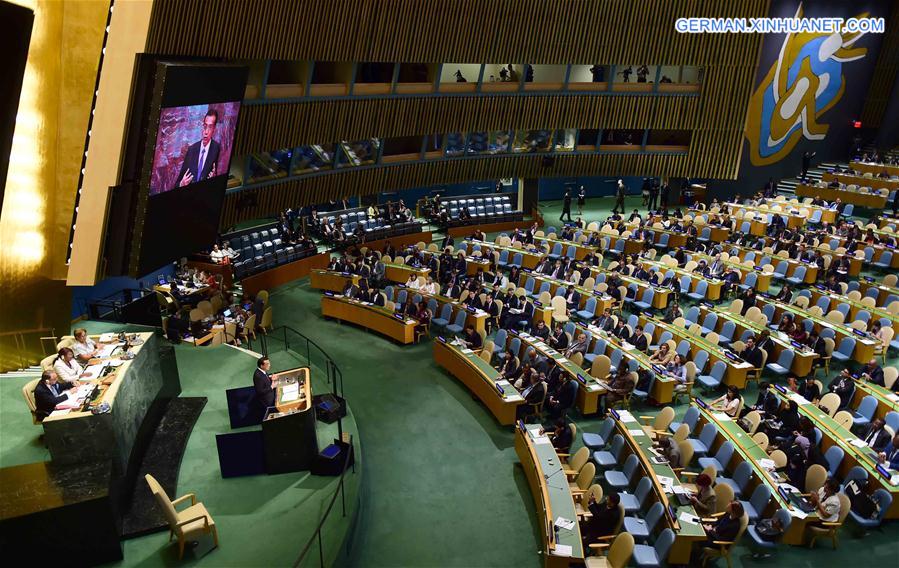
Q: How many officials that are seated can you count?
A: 3